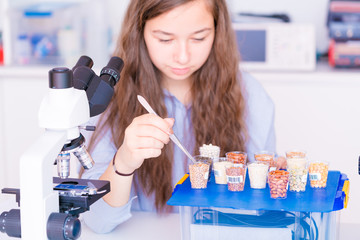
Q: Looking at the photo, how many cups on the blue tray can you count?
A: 13